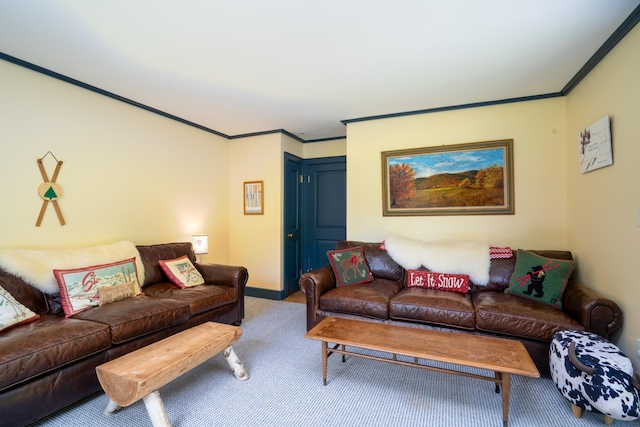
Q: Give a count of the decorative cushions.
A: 7